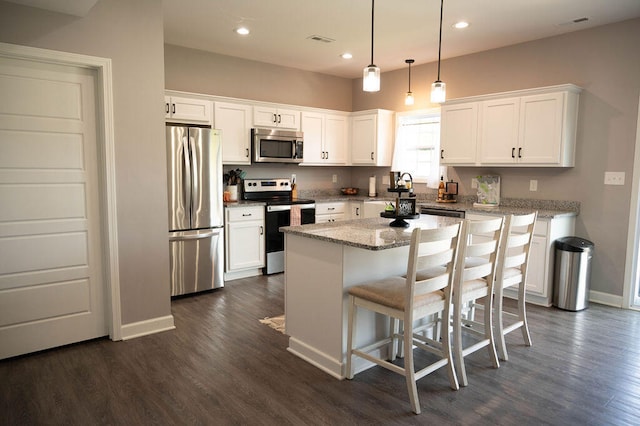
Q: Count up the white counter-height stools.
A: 3